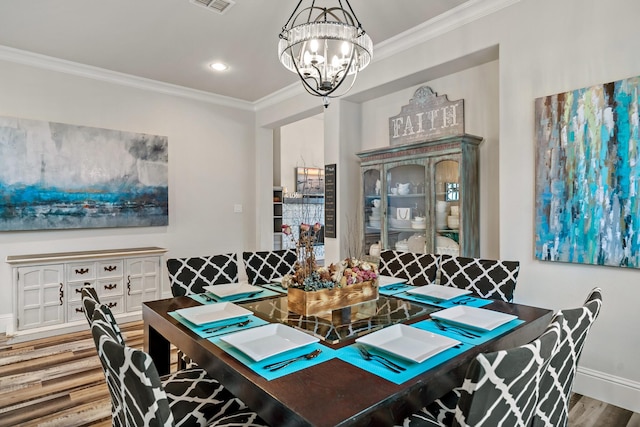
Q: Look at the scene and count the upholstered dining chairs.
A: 8